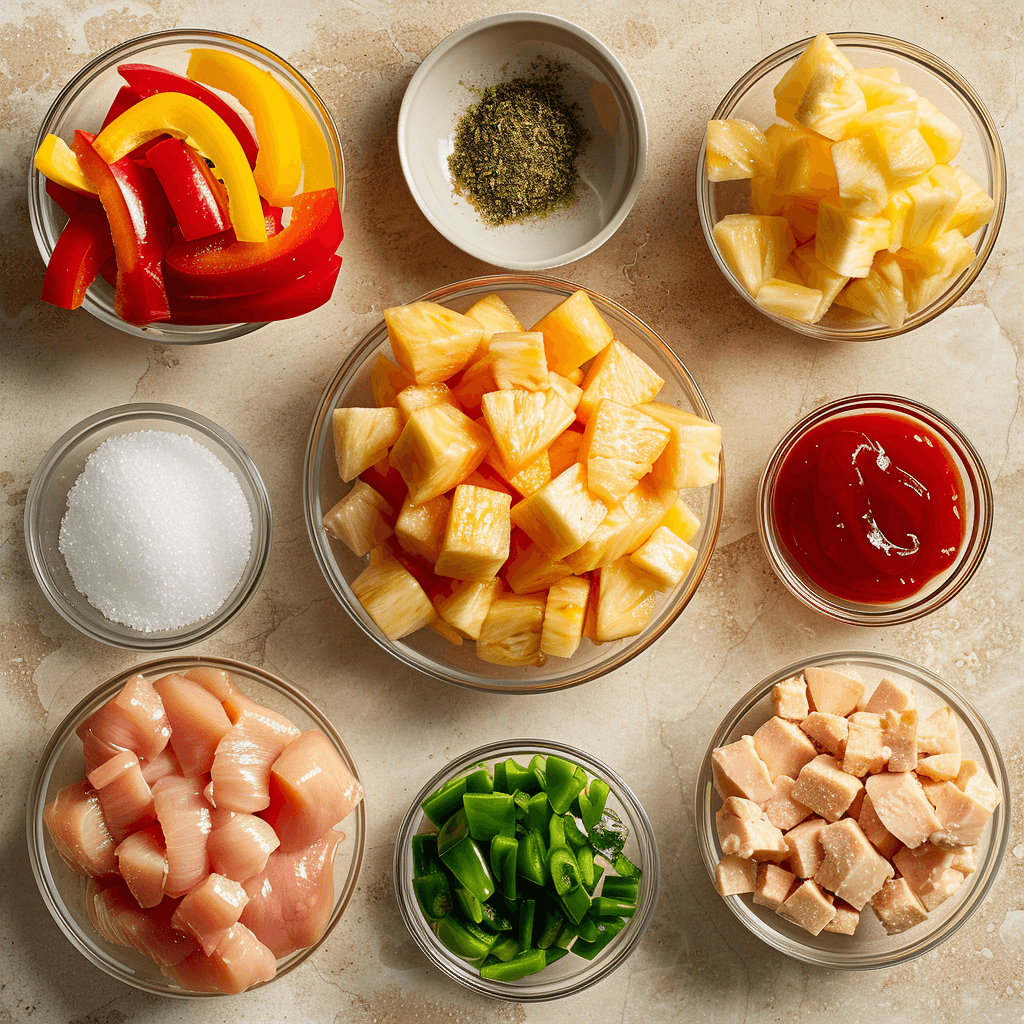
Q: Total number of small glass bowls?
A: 3